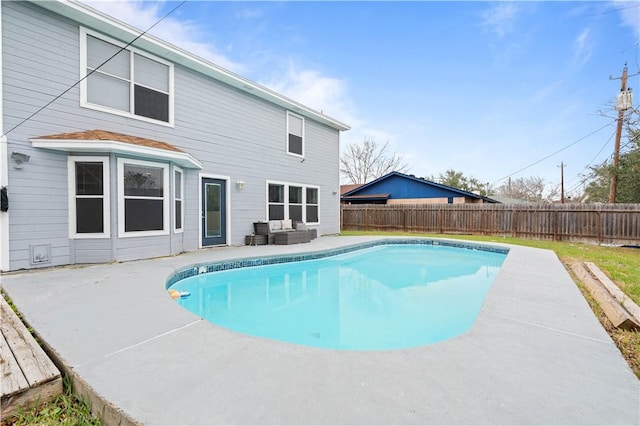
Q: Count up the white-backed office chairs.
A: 0